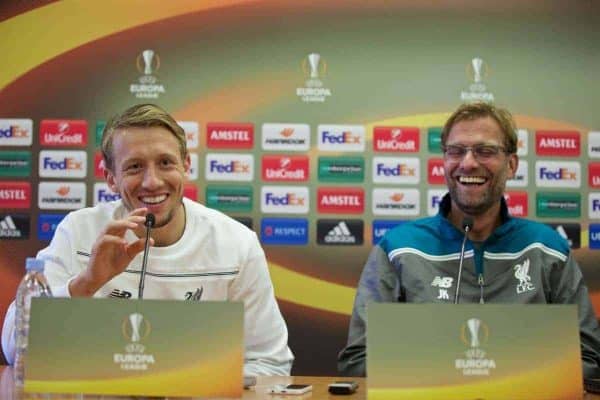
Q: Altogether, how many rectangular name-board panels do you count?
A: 2